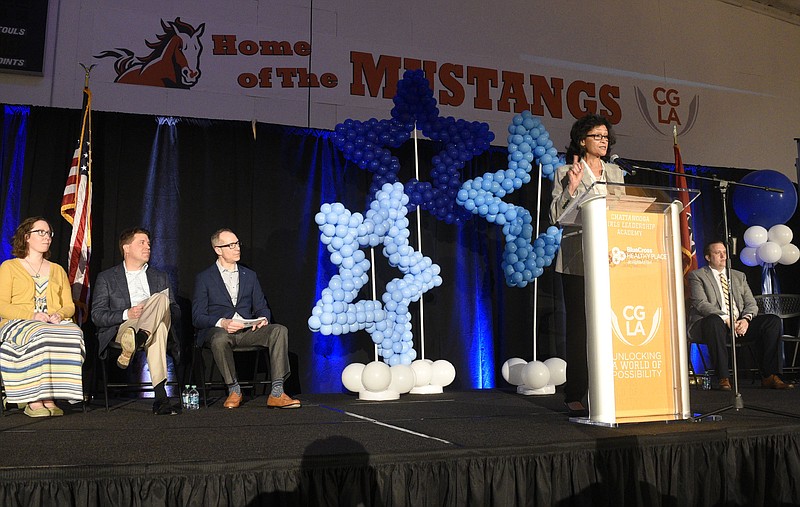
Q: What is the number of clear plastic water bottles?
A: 3